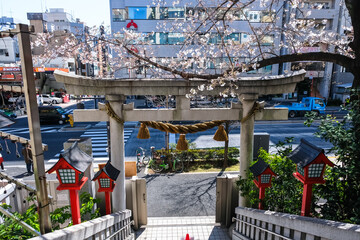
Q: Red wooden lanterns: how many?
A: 4